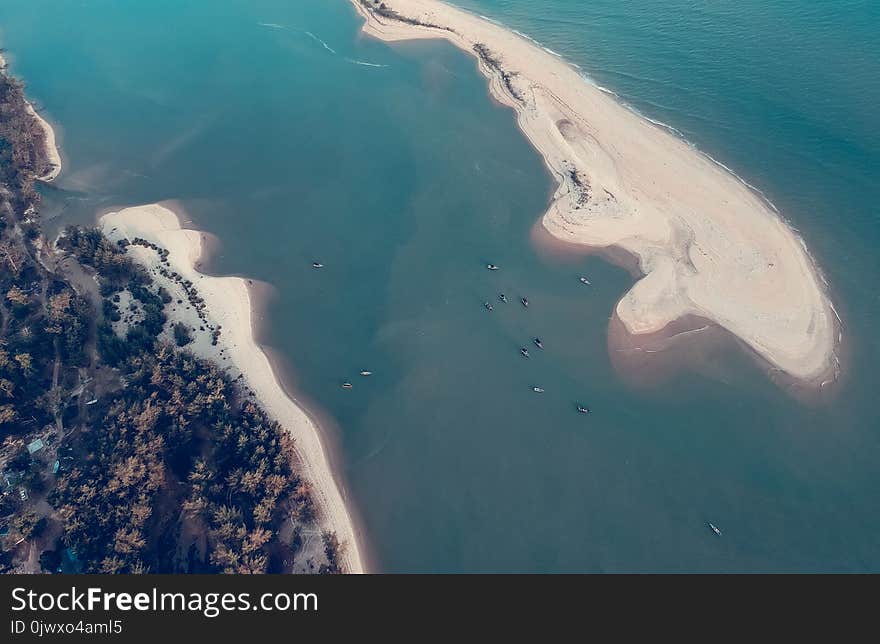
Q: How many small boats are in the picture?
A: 13